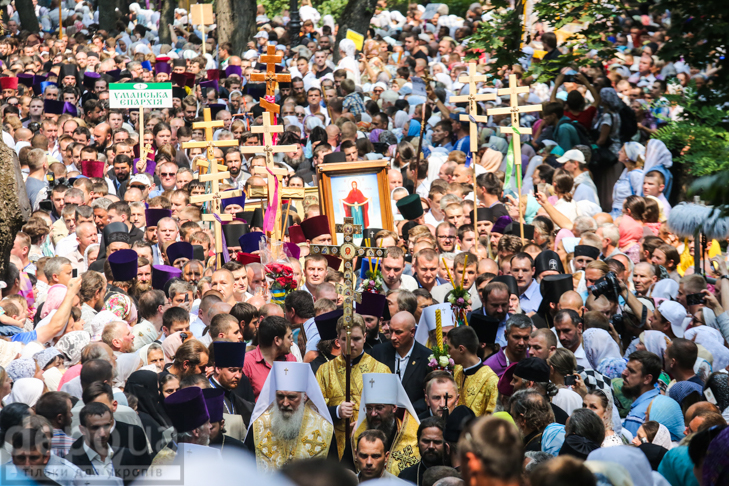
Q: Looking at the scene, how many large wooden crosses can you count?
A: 6